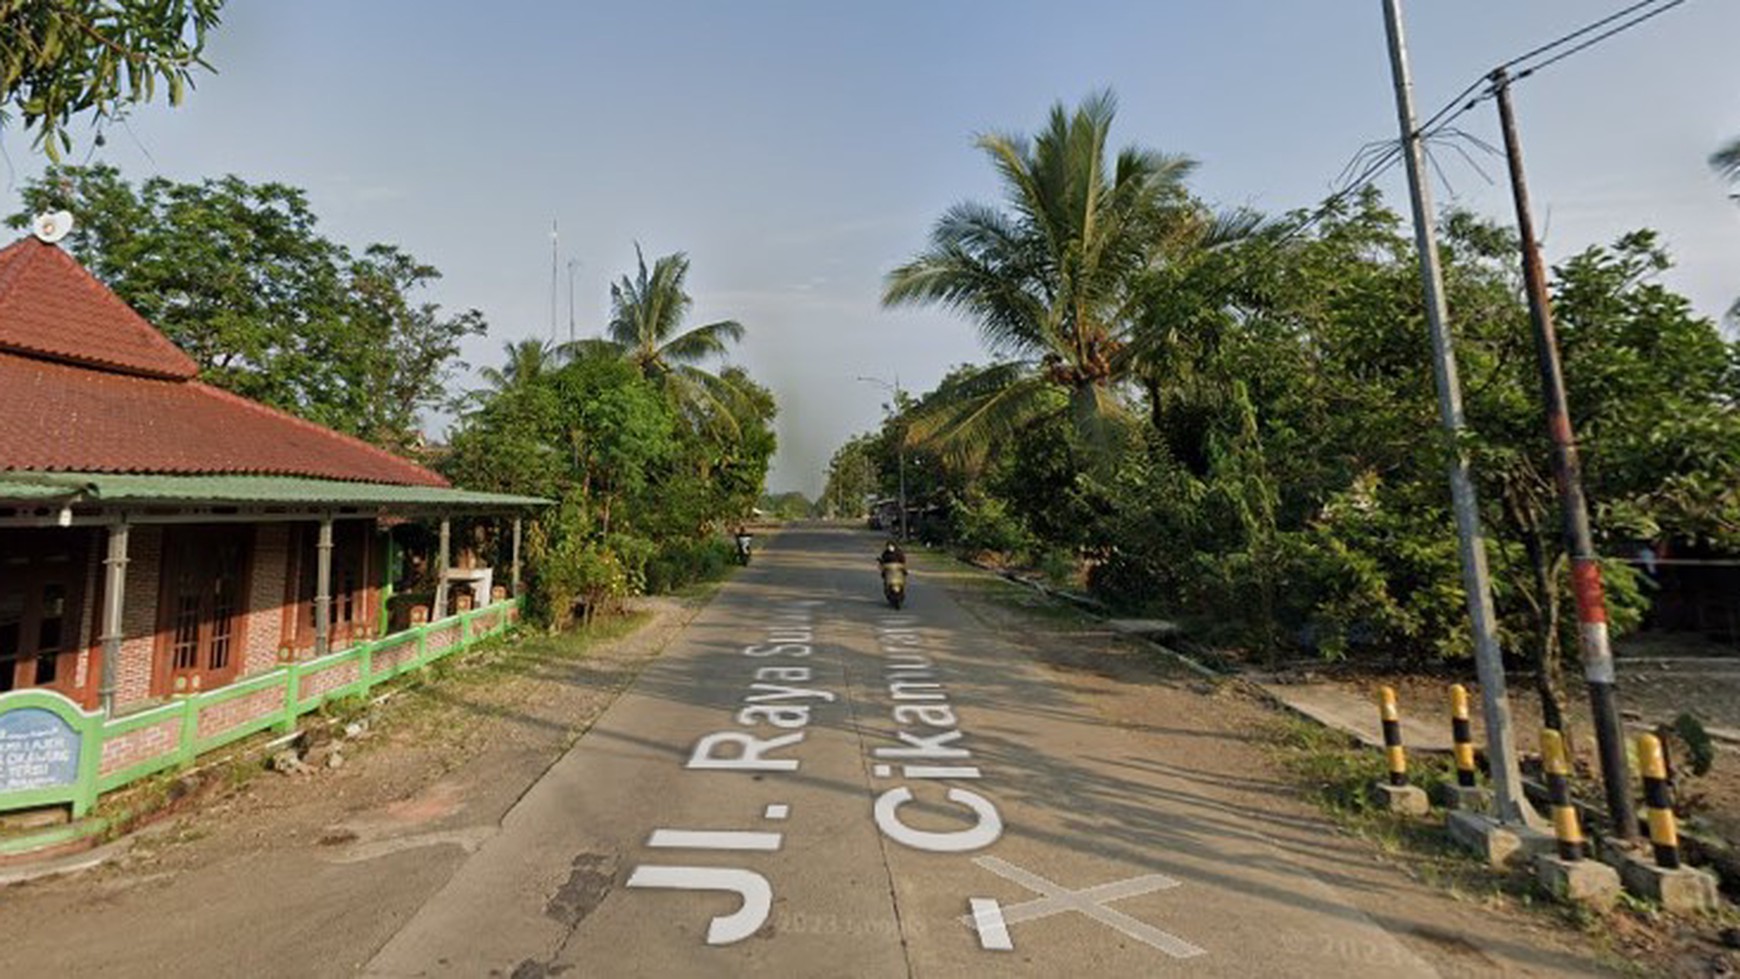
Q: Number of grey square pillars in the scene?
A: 4